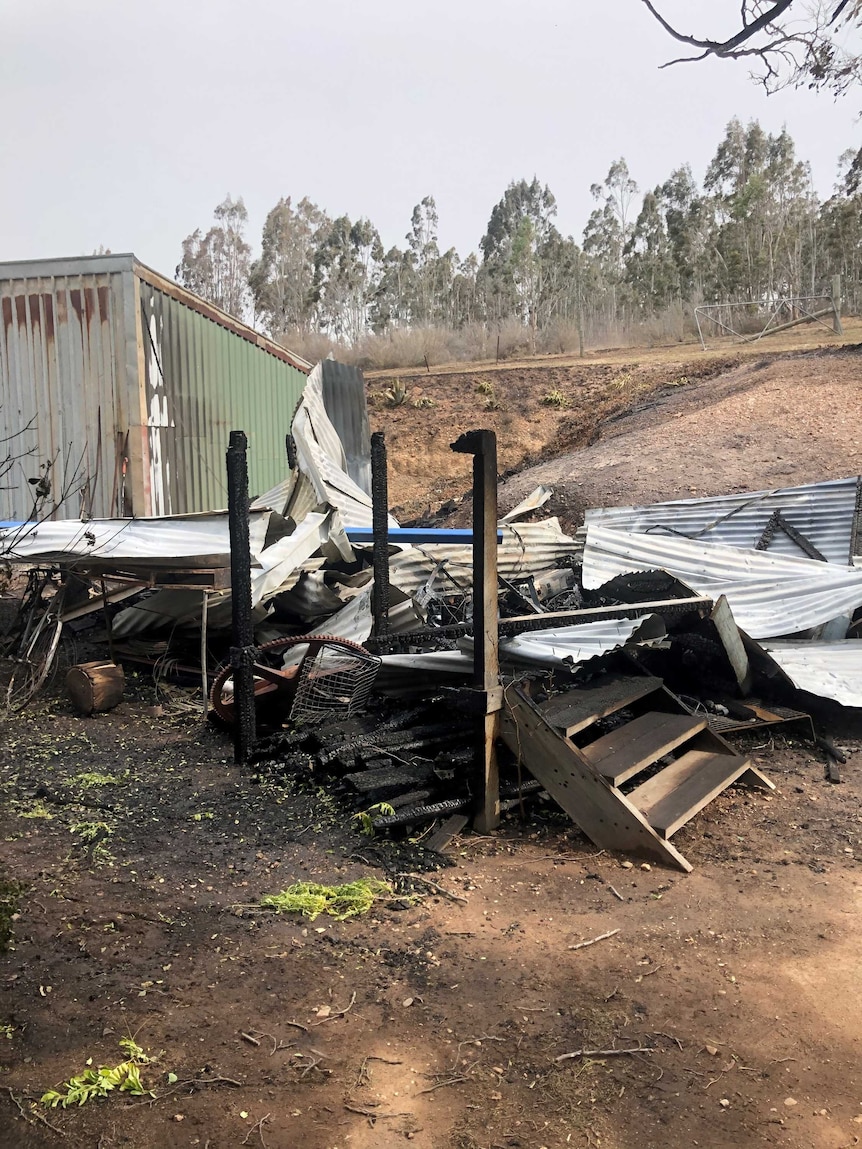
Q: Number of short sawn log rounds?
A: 1